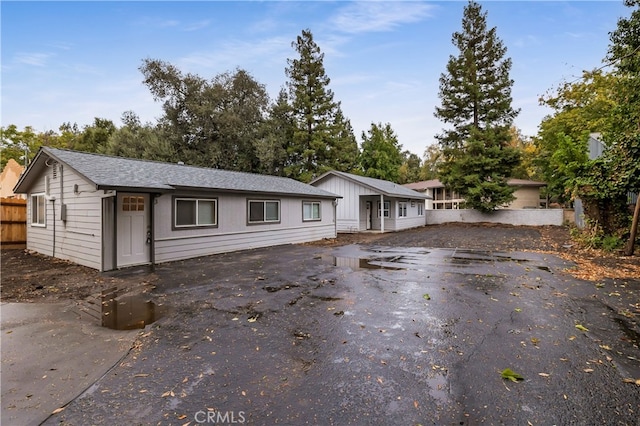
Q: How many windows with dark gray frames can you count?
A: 3